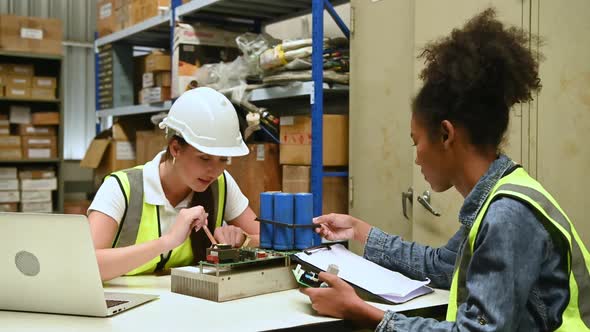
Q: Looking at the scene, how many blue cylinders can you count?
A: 3